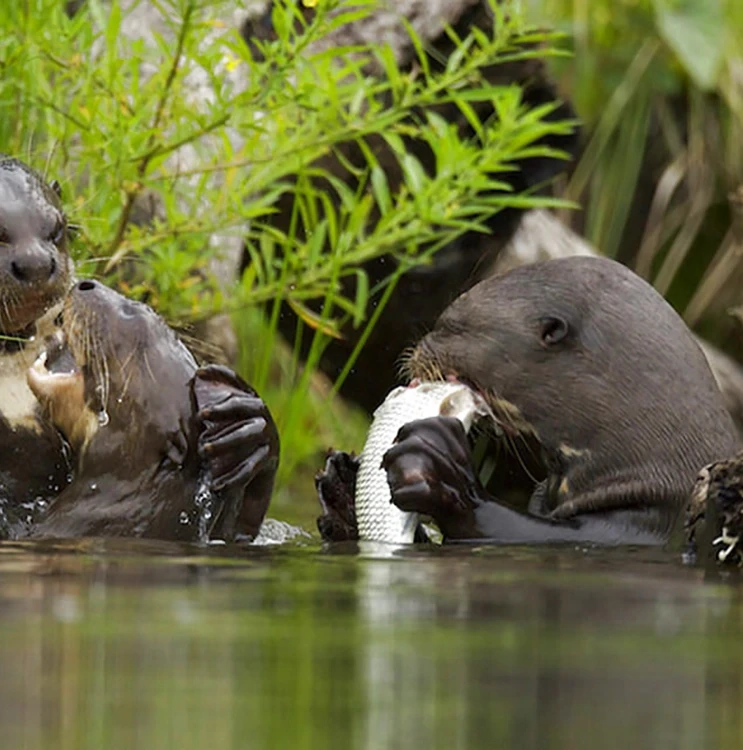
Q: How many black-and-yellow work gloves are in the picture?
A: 0